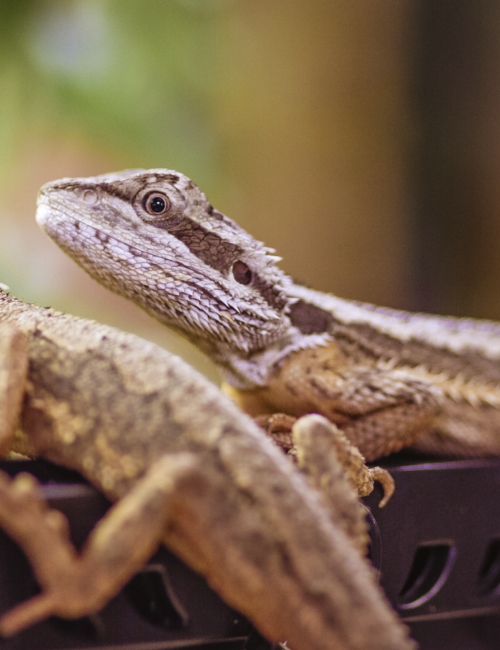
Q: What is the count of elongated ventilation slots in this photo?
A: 4